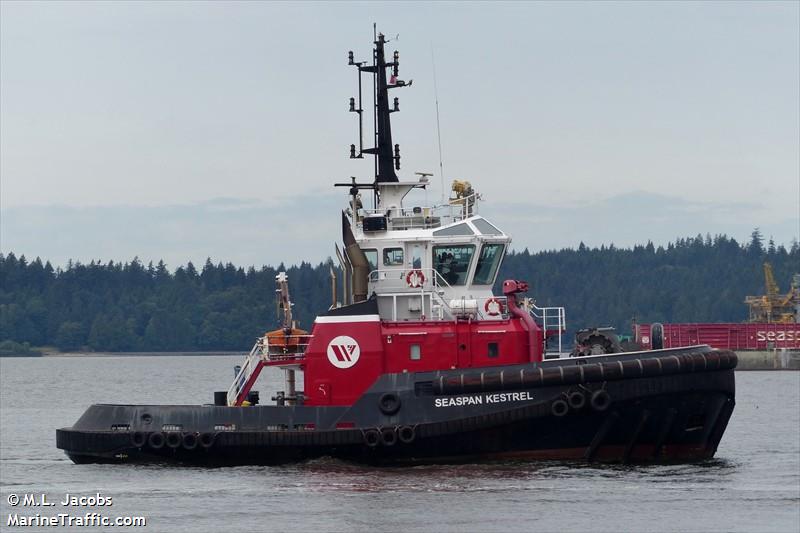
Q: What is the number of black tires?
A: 12